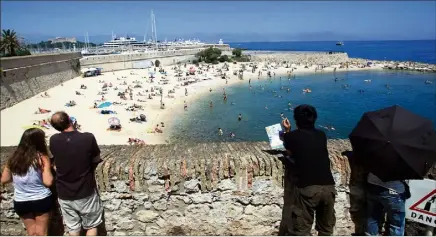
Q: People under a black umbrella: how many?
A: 1